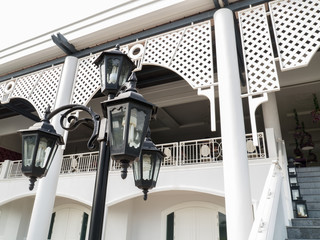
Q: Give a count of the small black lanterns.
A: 4